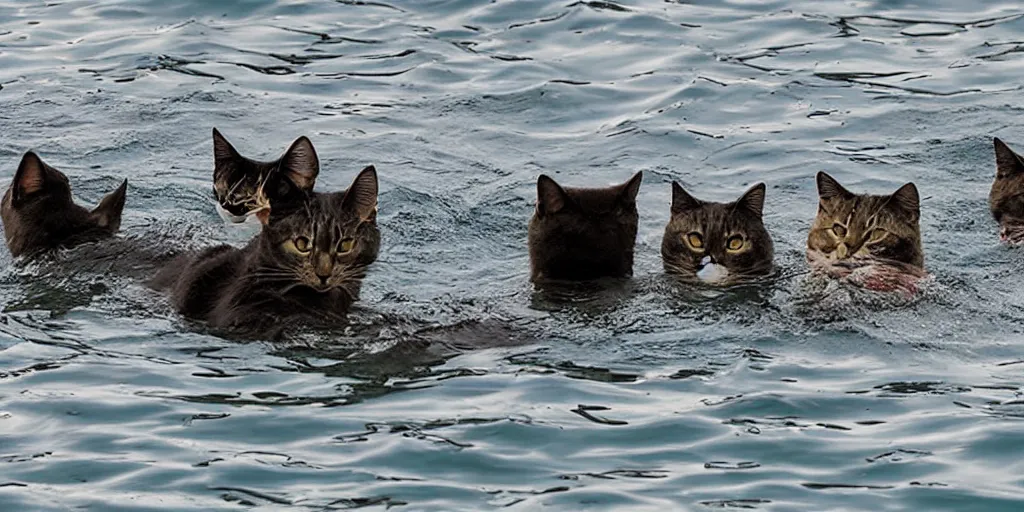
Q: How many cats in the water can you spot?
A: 7